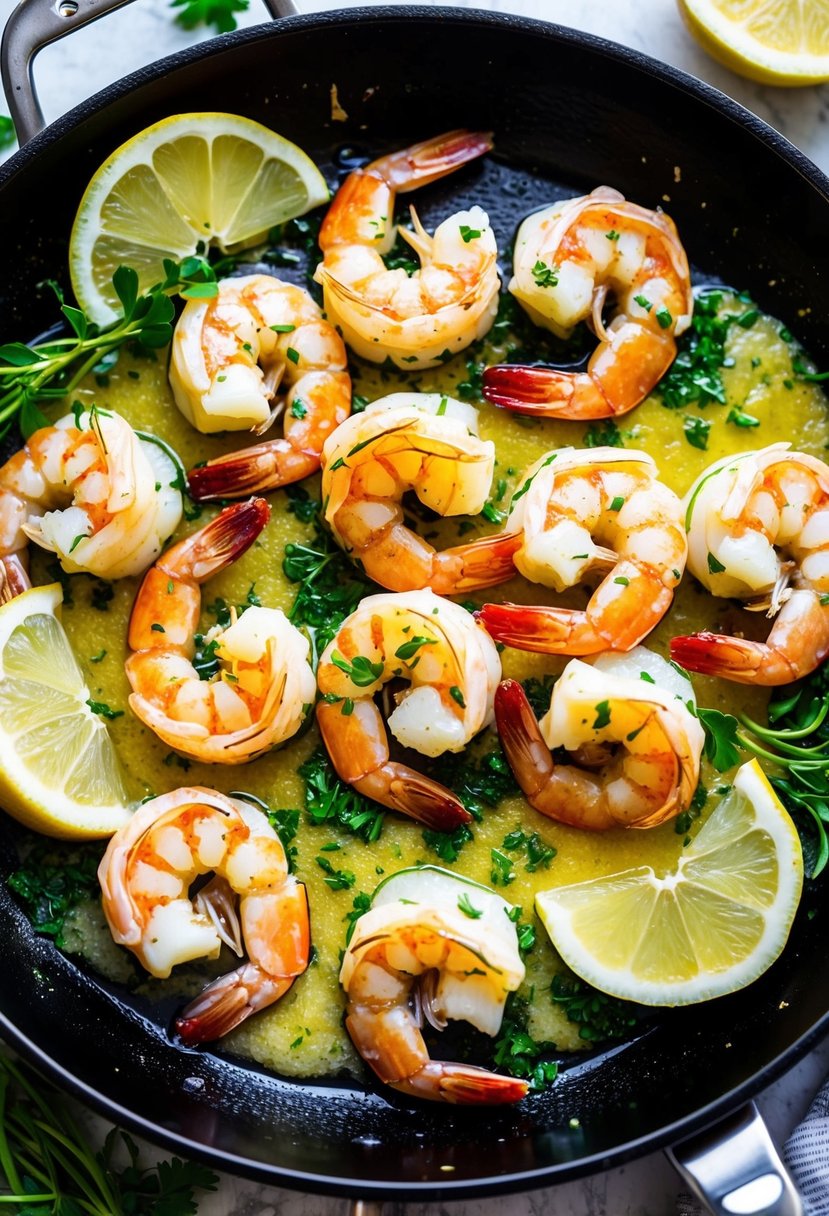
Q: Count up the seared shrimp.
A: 12